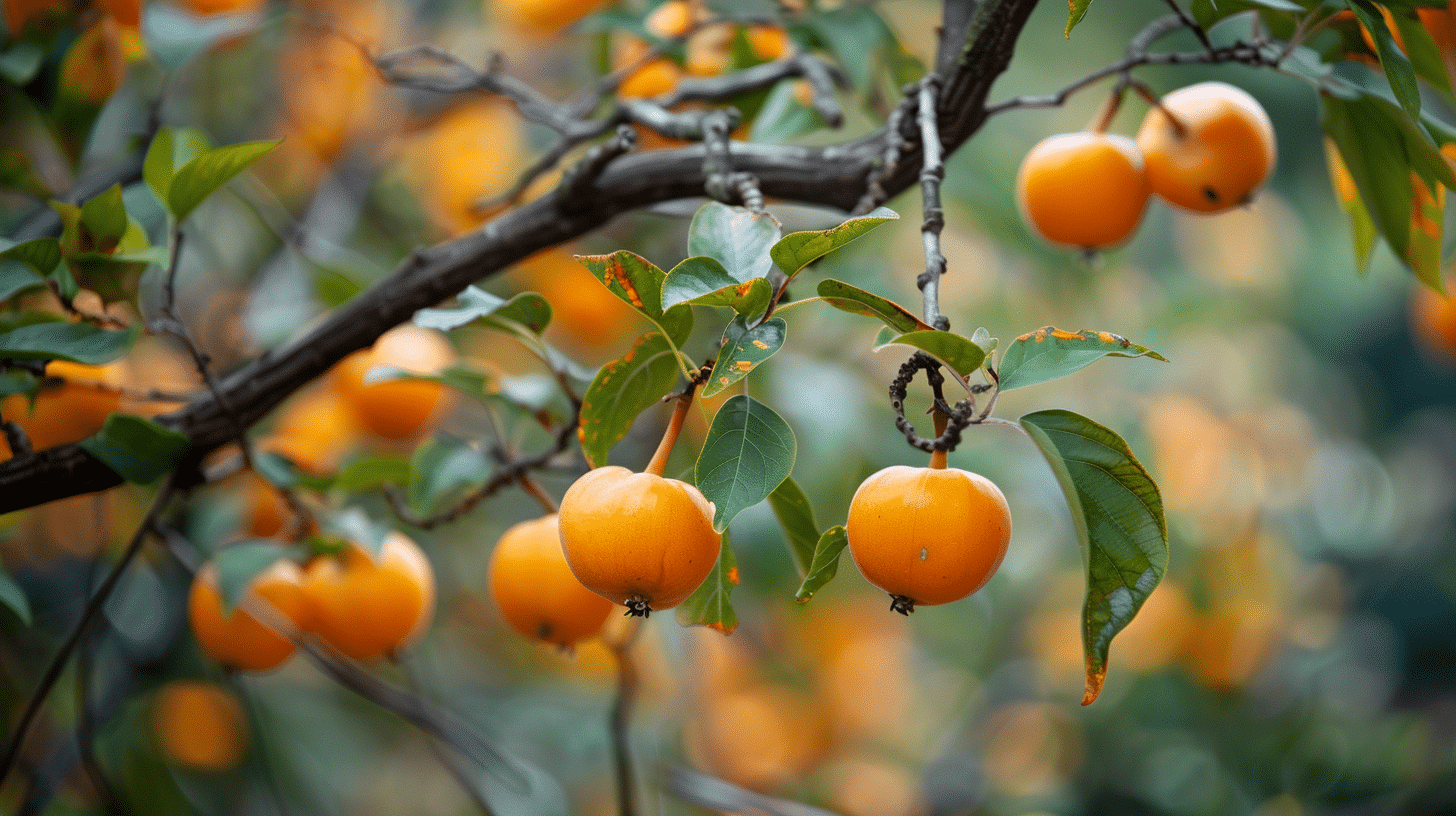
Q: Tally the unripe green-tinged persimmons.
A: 0